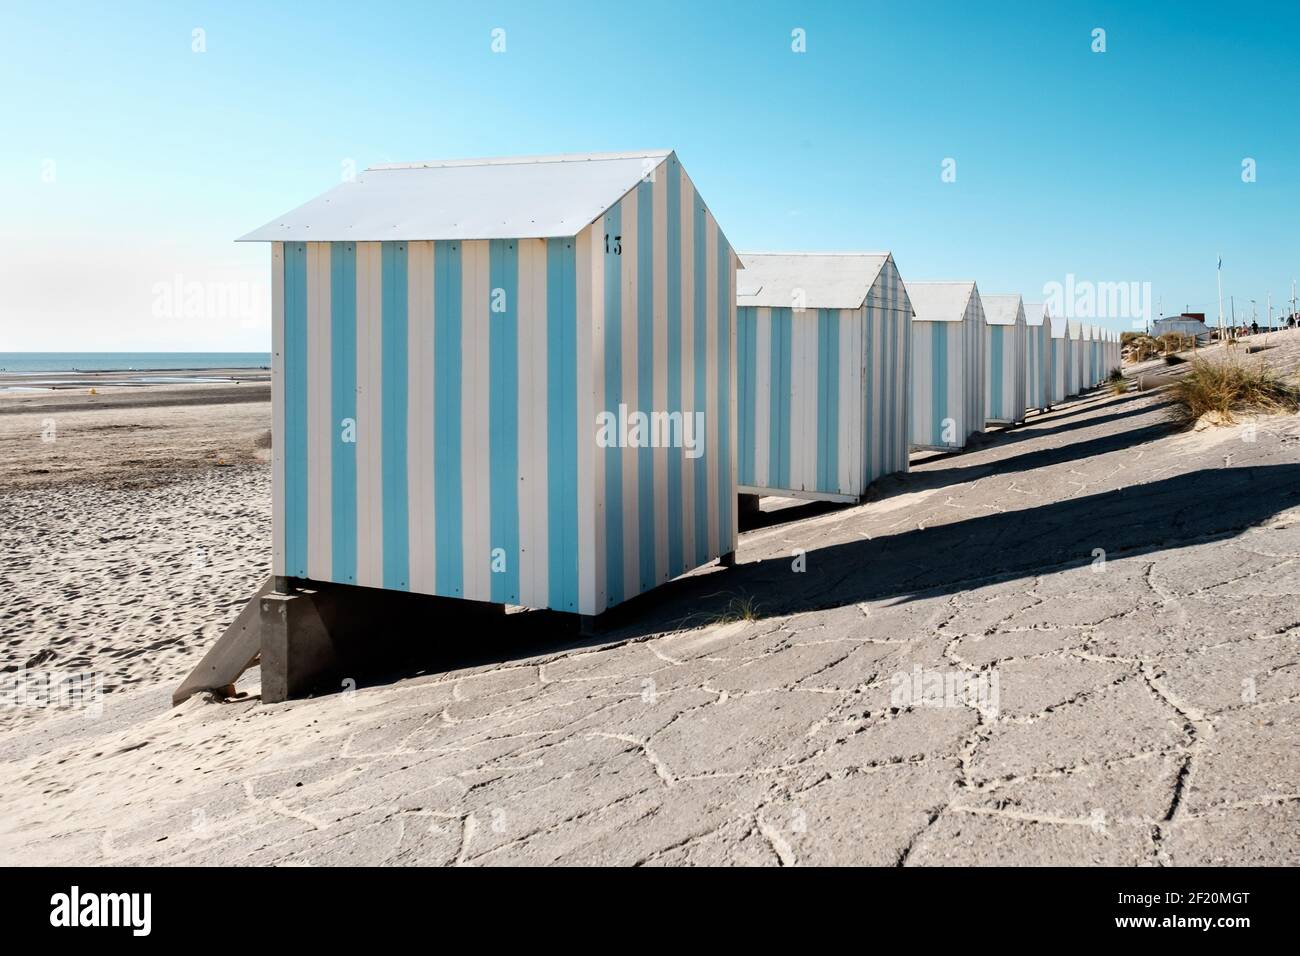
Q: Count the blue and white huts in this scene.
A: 13